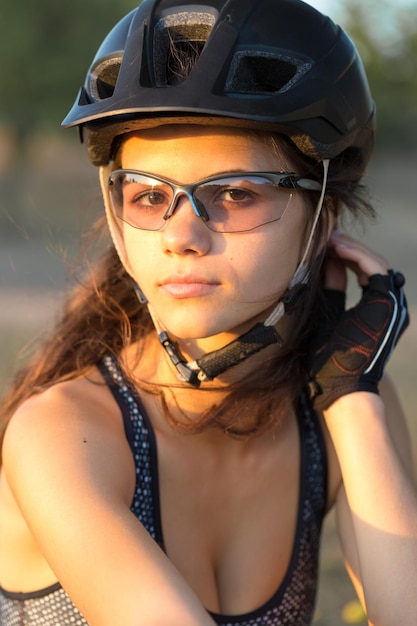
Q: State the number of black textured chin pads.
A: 1